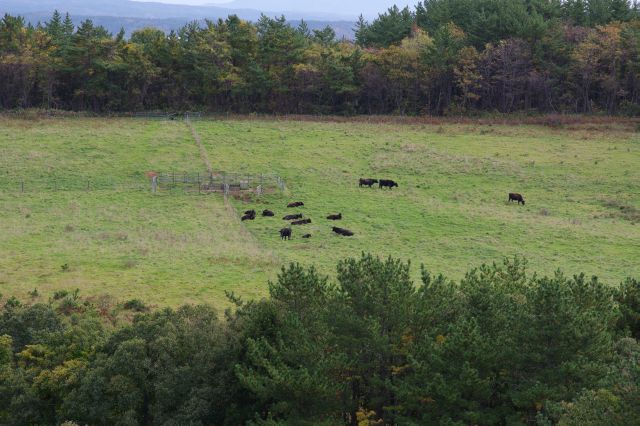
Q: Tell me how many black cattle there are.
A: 13